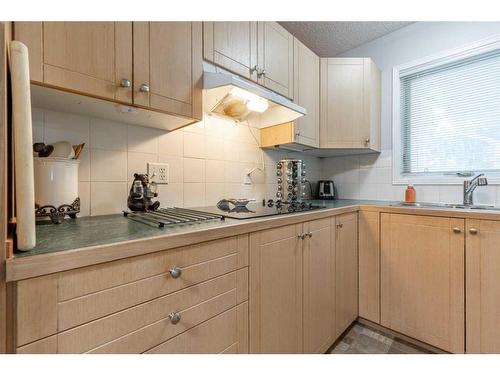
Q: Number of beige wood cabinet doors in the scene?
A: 11